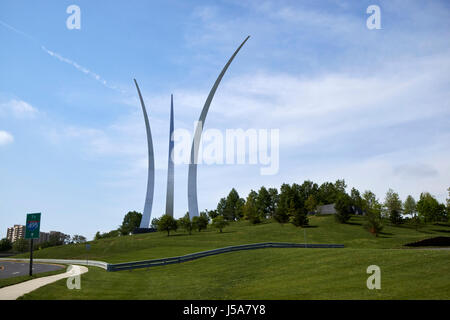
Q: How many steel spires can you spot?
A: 3